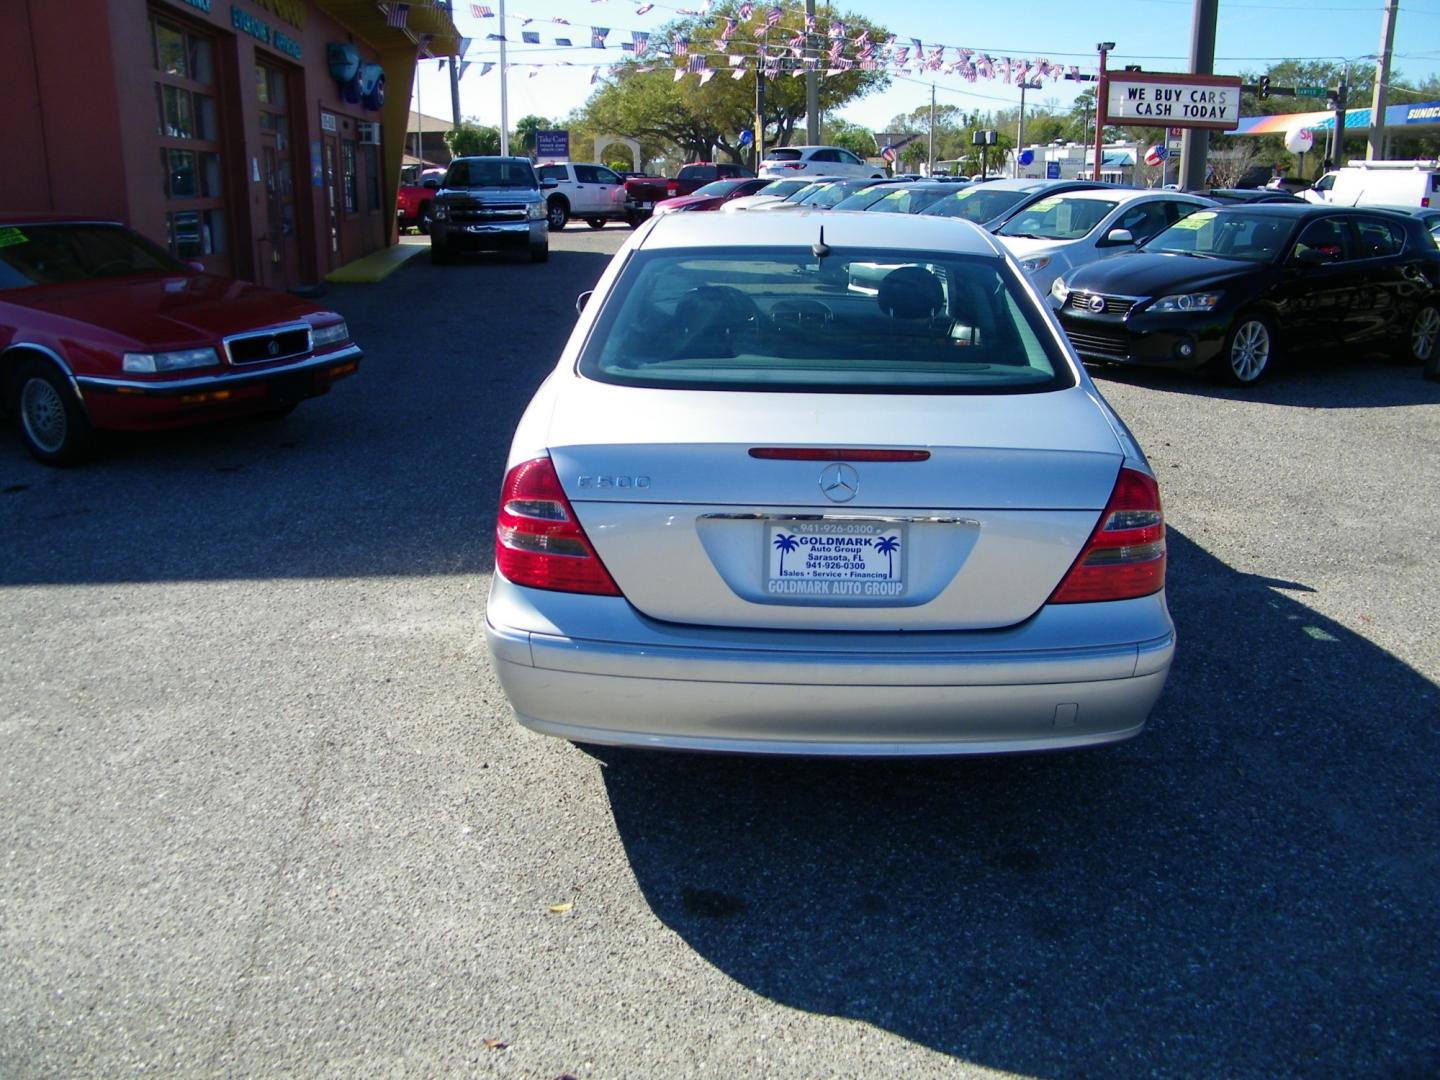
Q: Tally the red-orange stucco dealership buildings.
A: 1